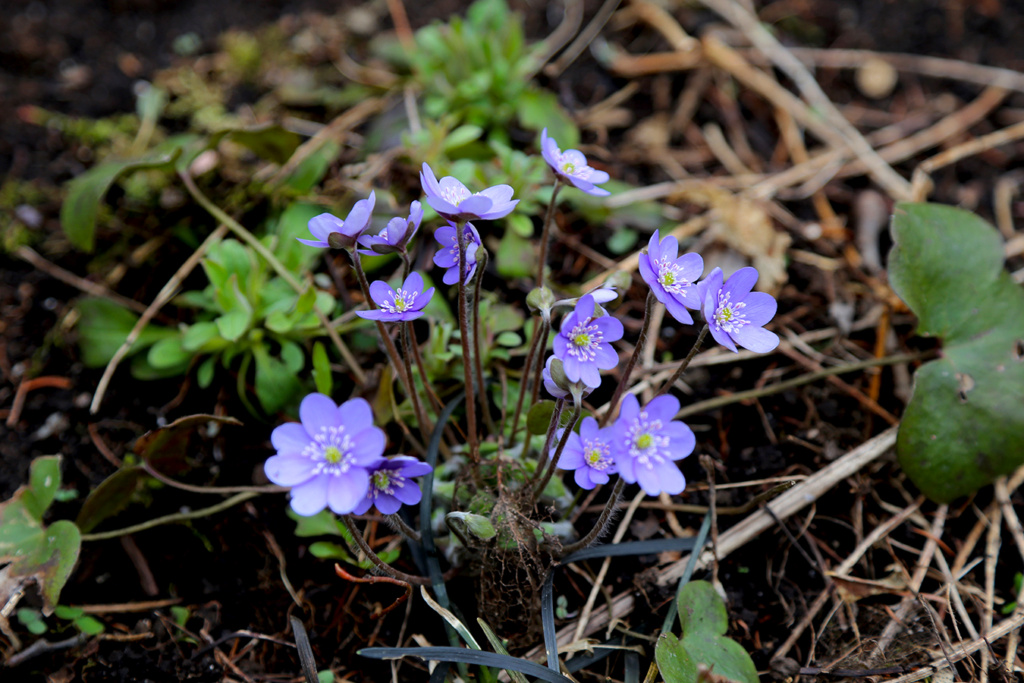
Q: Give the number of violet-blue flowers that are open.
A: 13